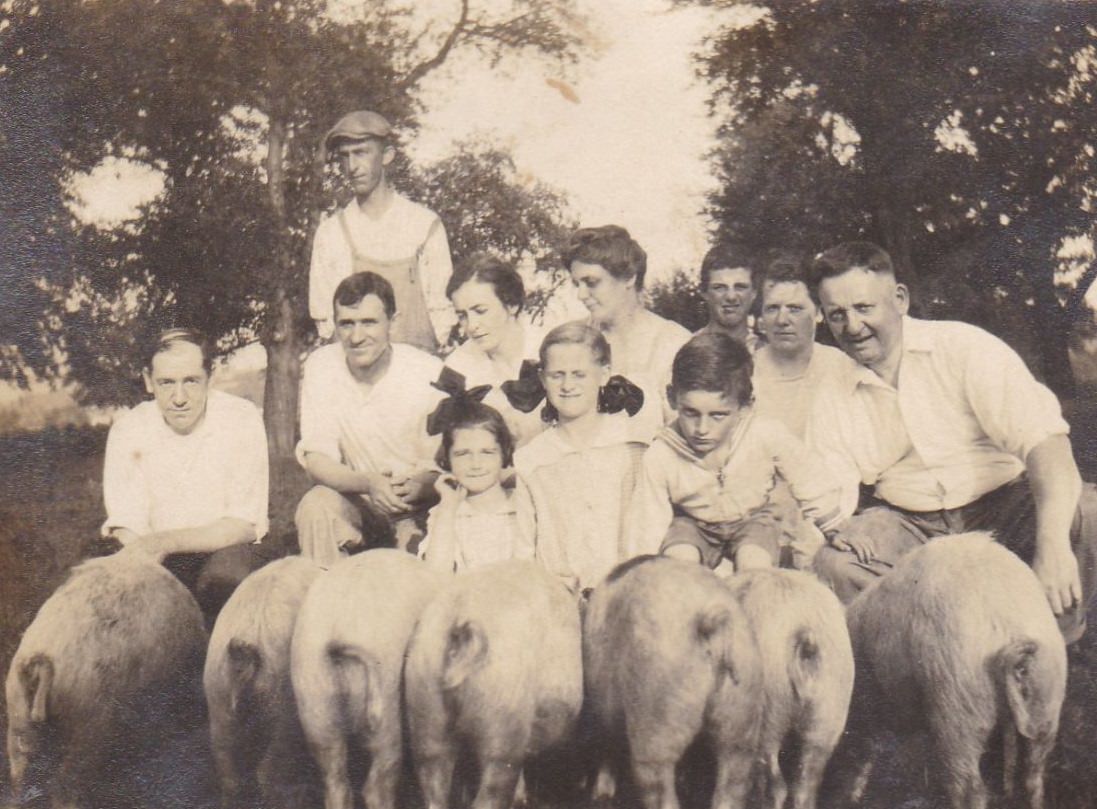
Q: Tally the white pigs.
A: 7